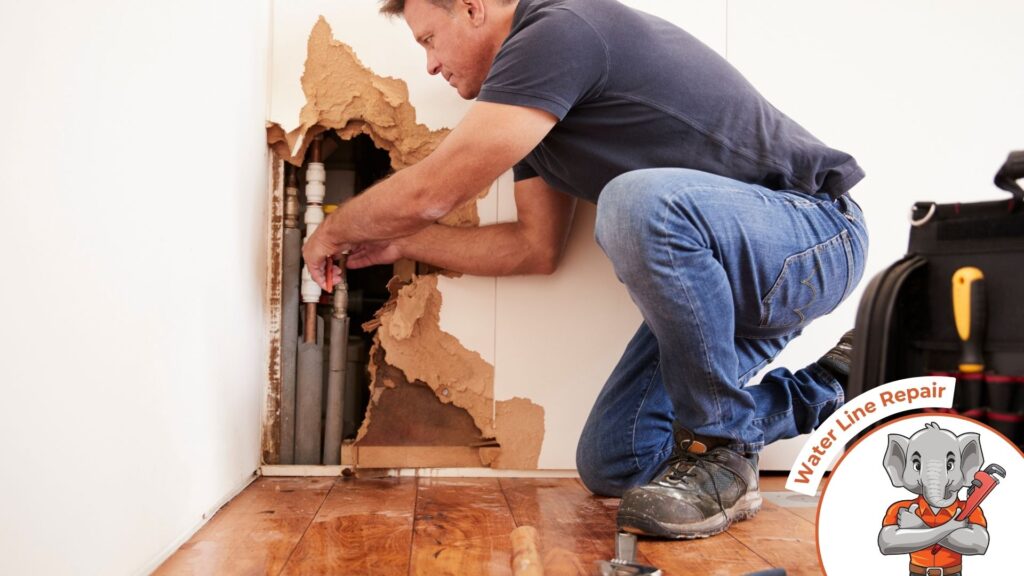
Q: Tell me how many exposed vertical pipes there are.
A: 3